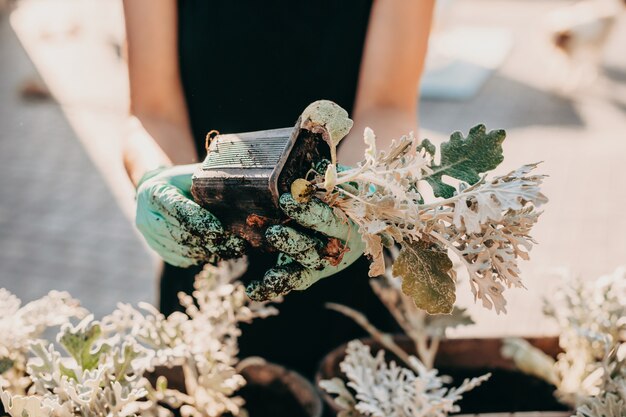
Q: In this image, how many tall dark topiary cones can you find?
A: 0